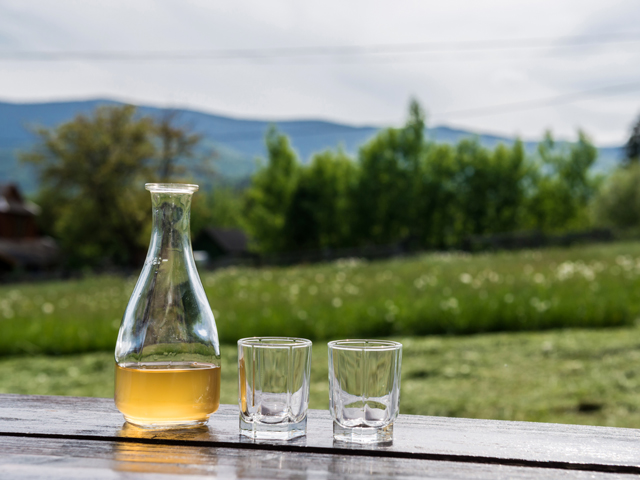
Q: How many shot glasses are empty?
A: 2